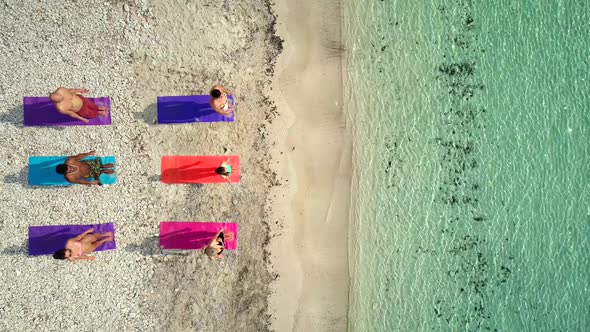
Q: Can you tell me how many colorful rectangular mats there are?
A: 6